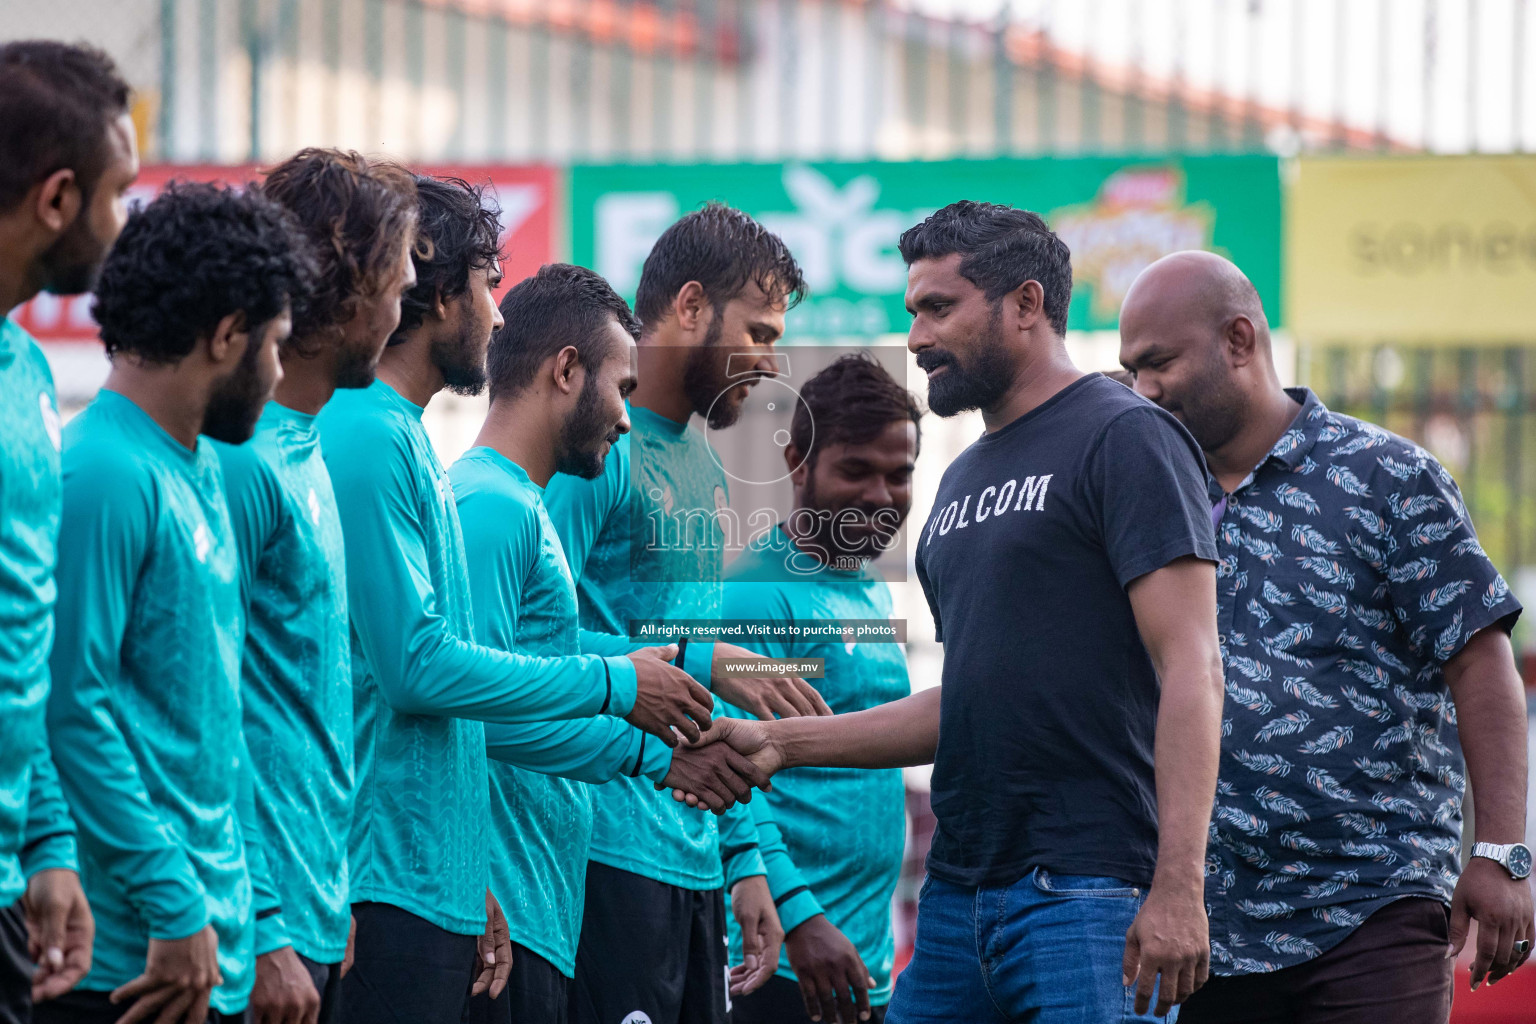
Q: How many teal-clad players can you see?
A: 7